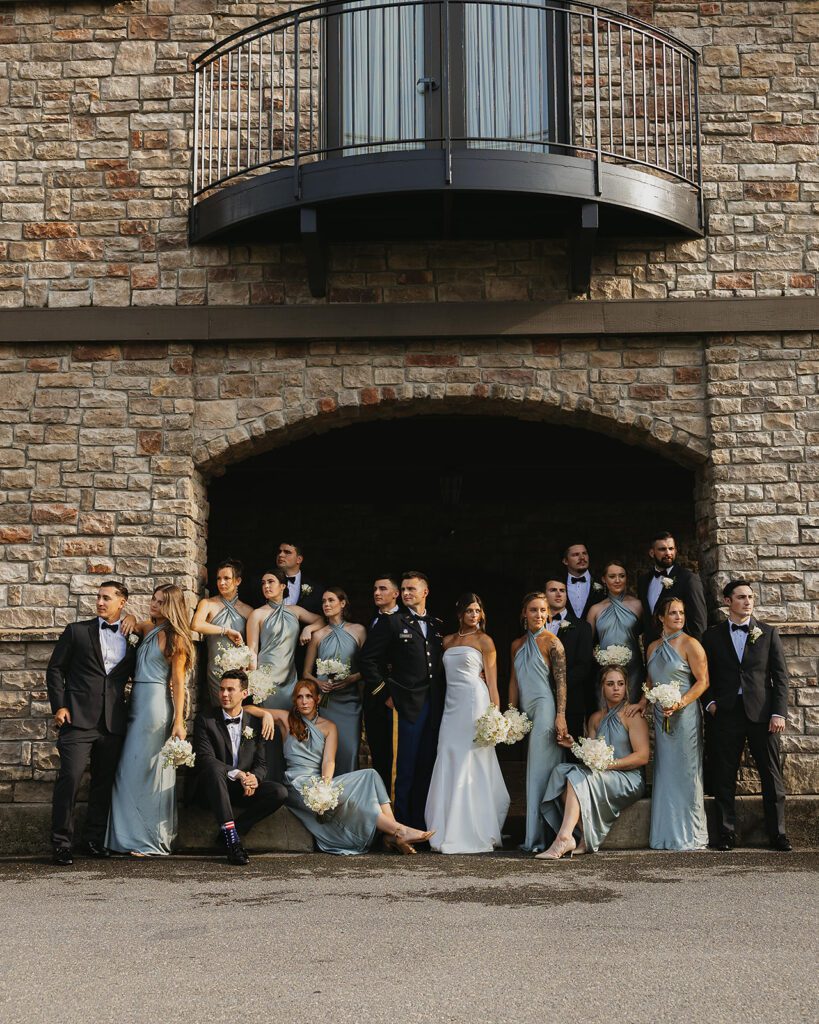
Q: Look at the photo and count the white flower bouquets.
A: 10